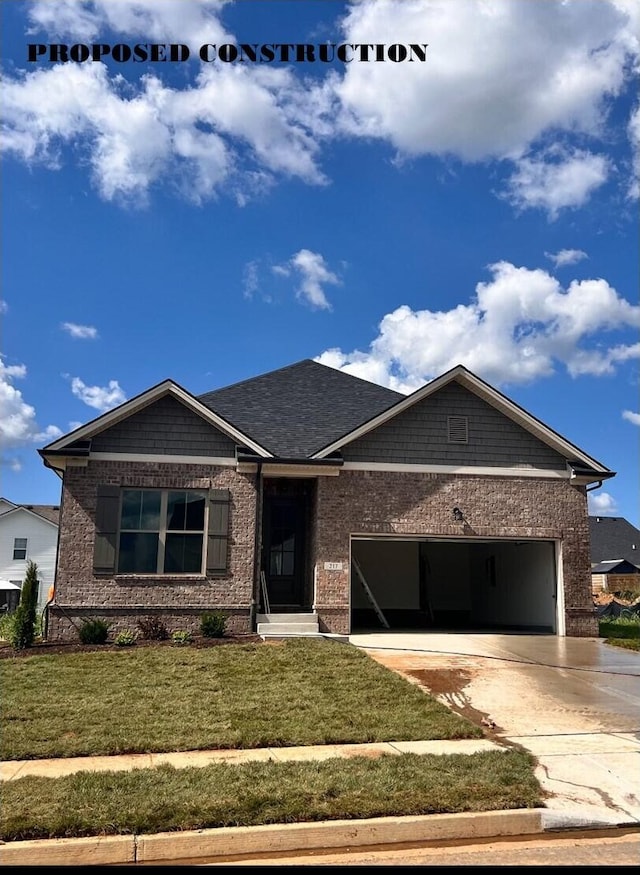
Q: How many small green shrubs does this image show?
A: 4